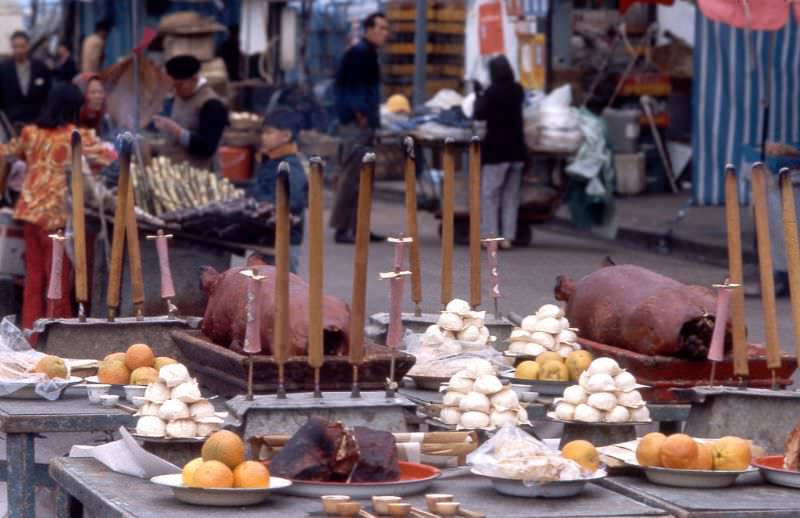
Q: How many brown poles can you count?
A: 12